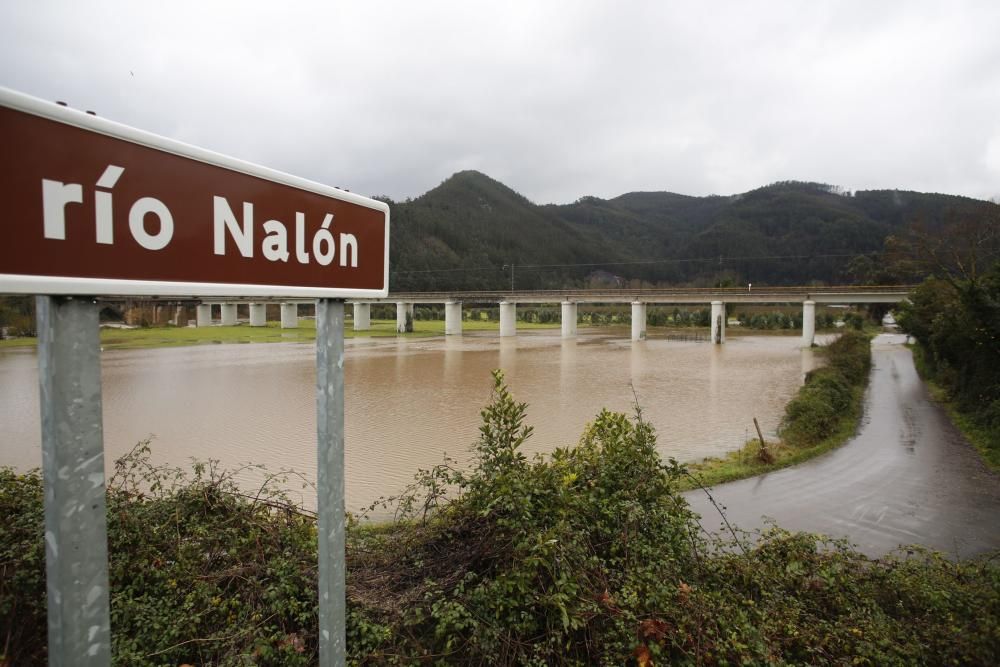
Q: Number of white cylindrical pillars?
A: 12